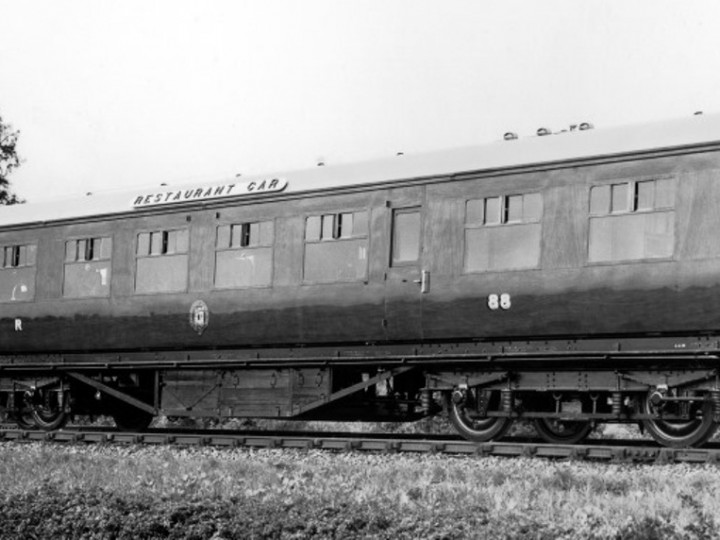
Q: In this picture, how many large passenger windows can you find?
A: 7